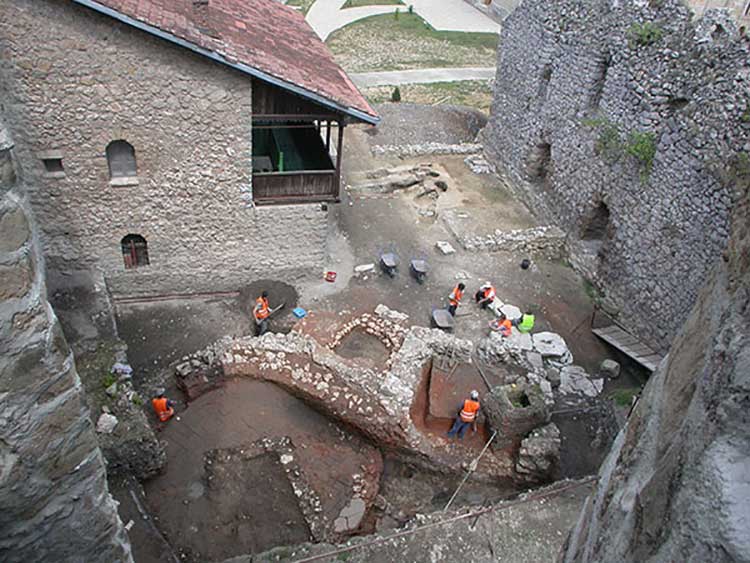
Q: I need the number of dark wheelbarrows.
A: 3